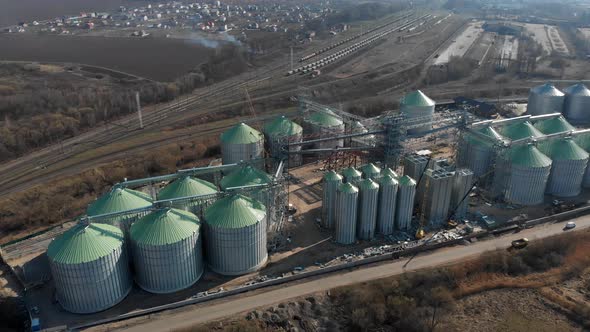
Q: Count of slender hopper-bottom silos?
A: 8